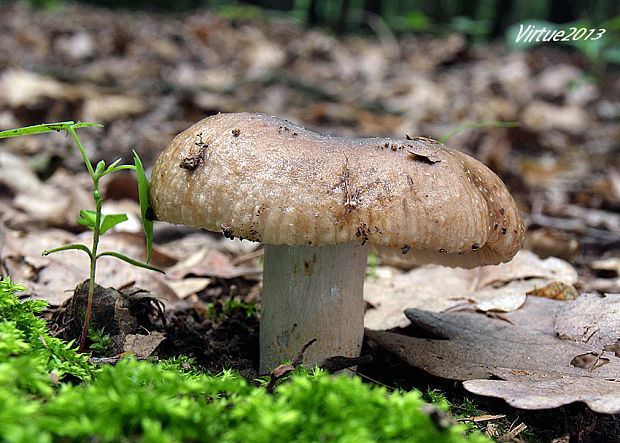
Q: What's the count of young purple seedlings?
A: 0